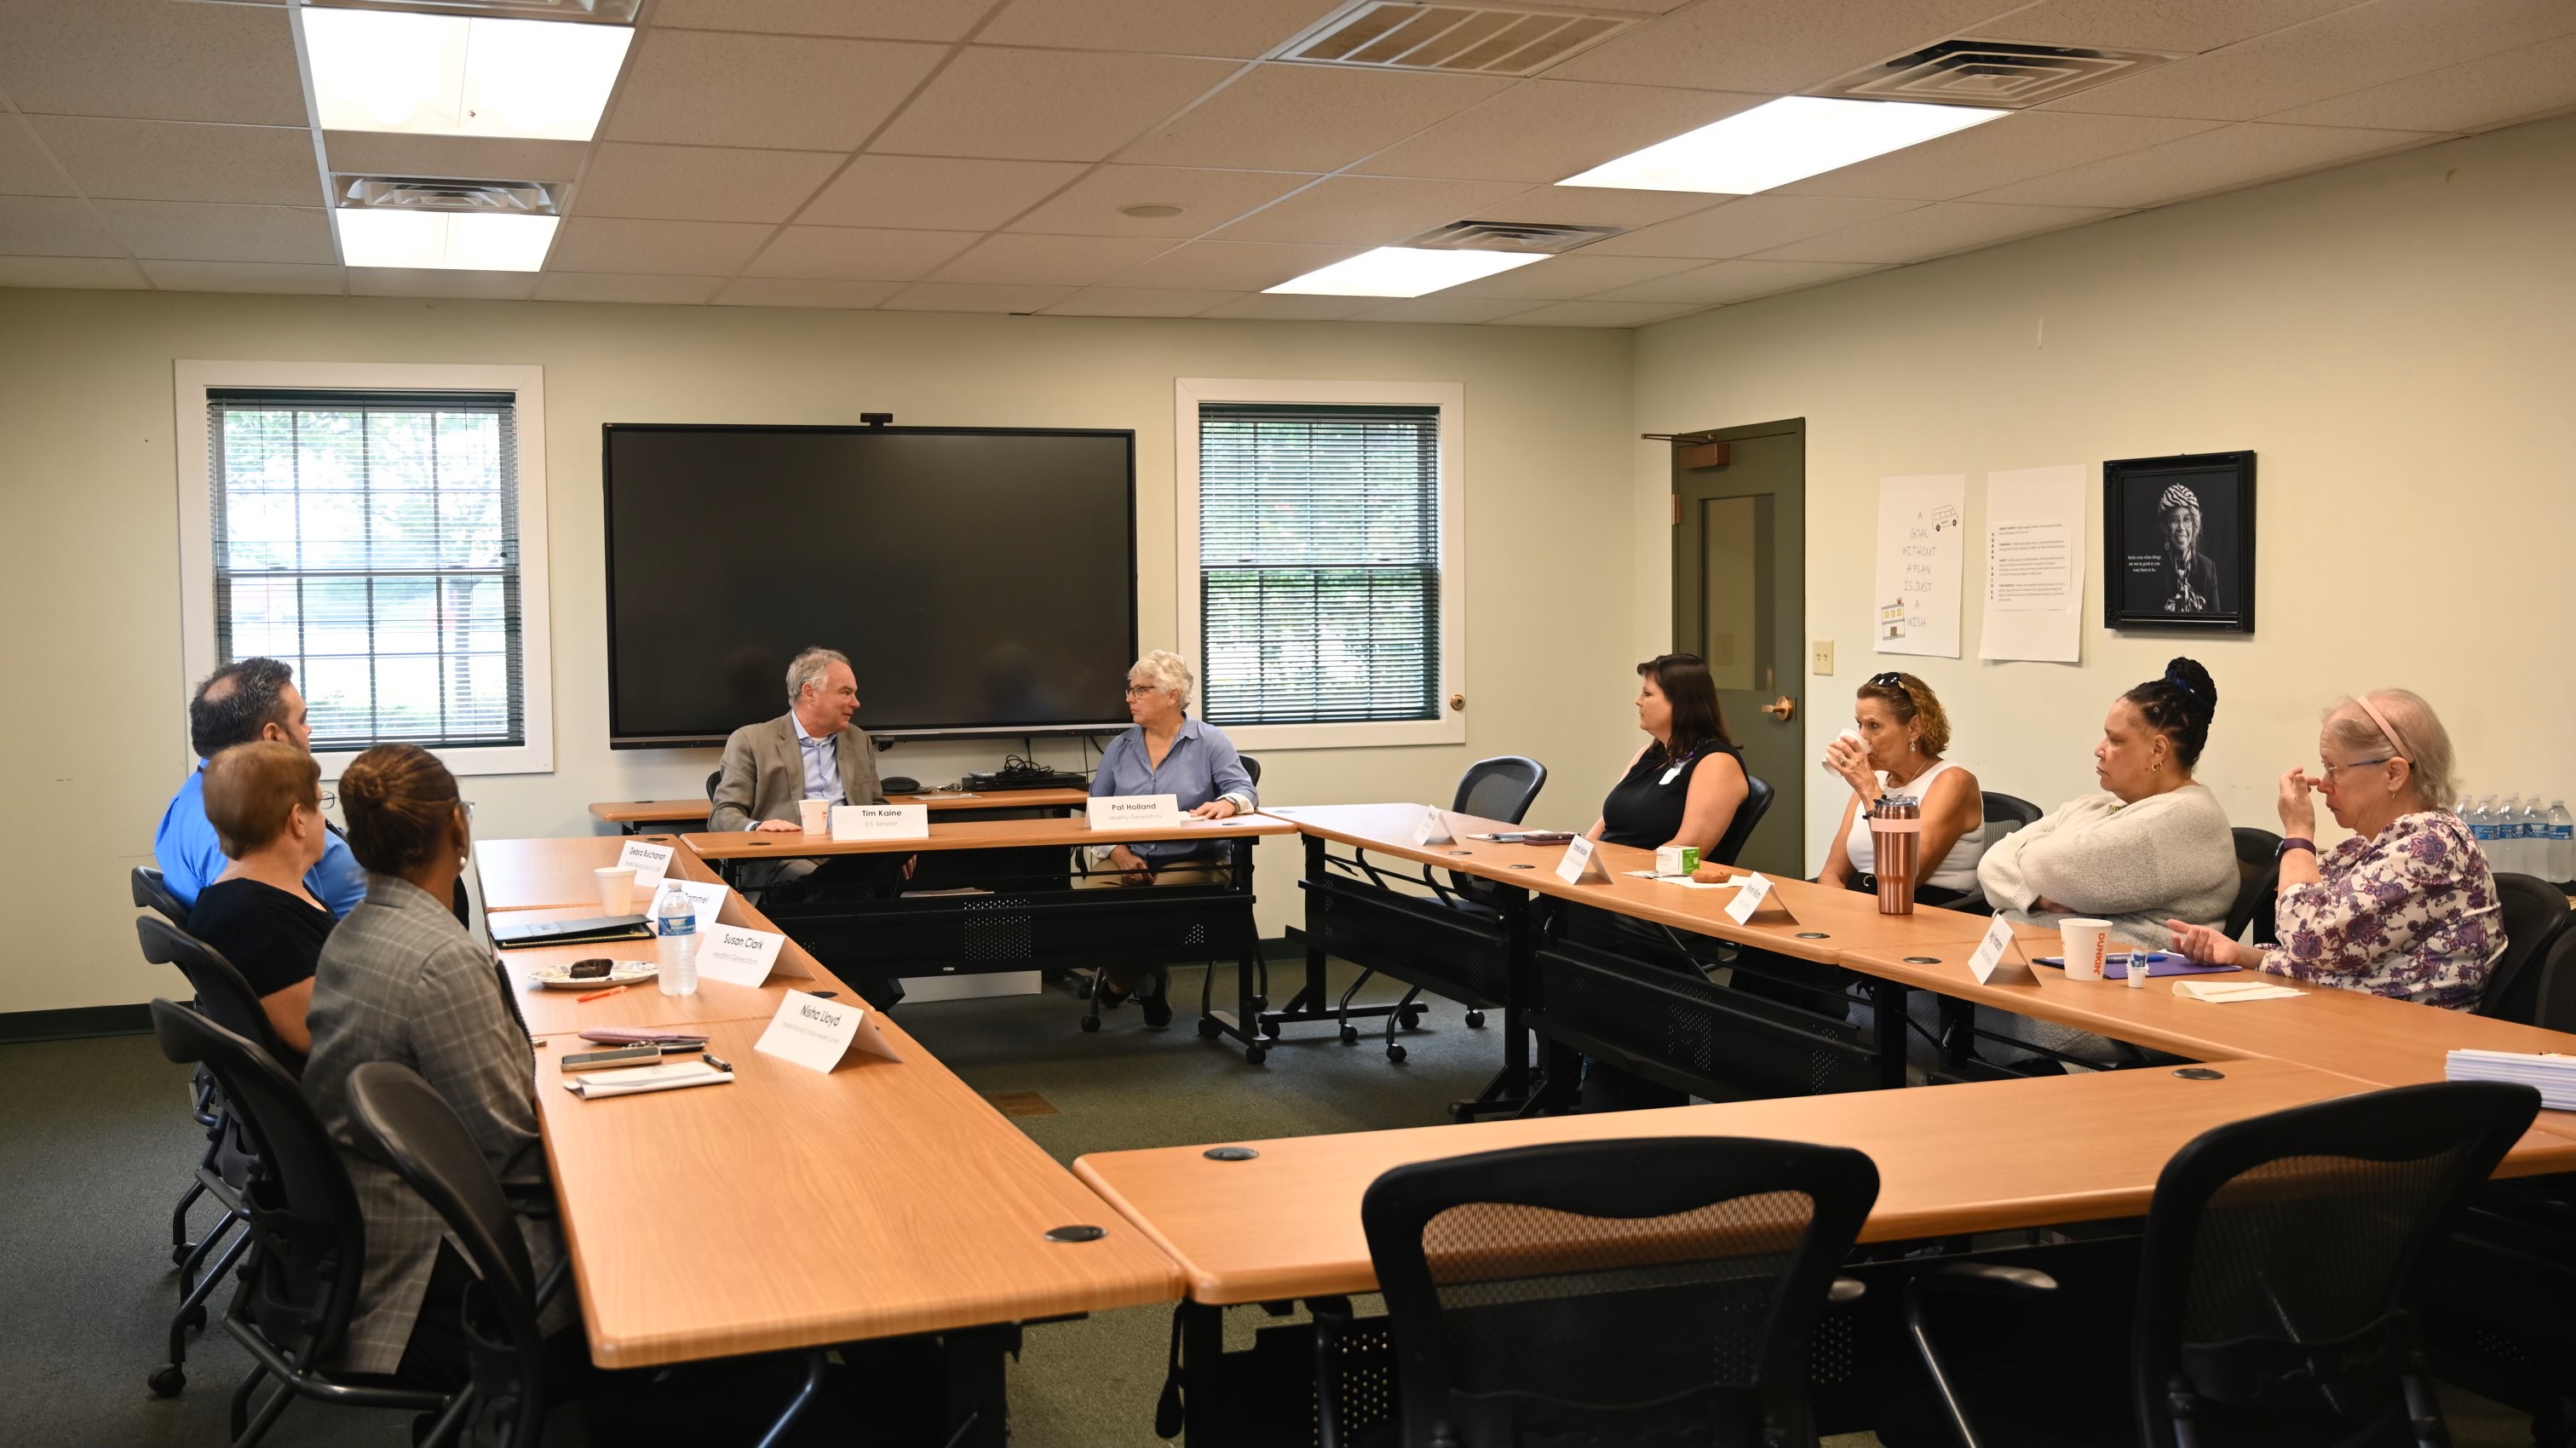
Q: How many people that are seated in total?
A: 9